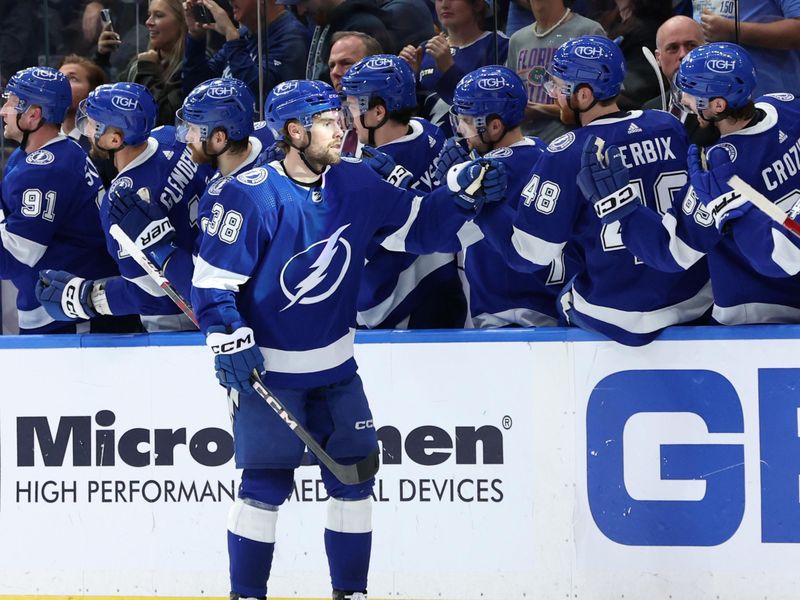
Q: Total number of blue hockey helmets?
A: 8